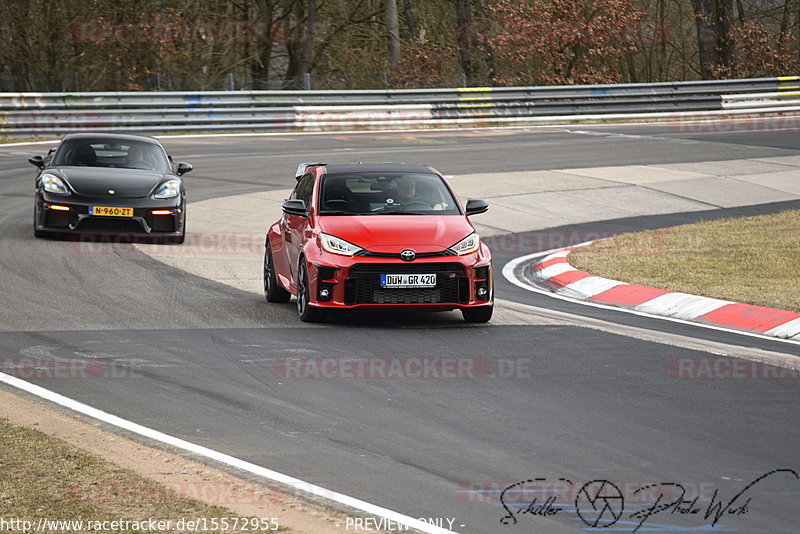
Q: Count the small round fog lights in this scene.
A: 2